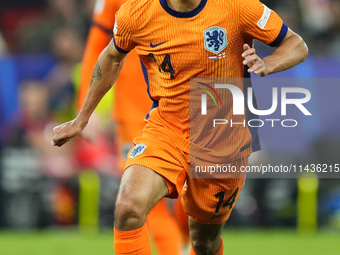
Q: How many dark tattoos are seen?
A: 1